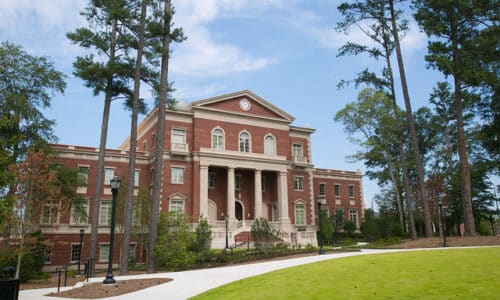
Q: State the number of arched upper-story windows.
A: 3